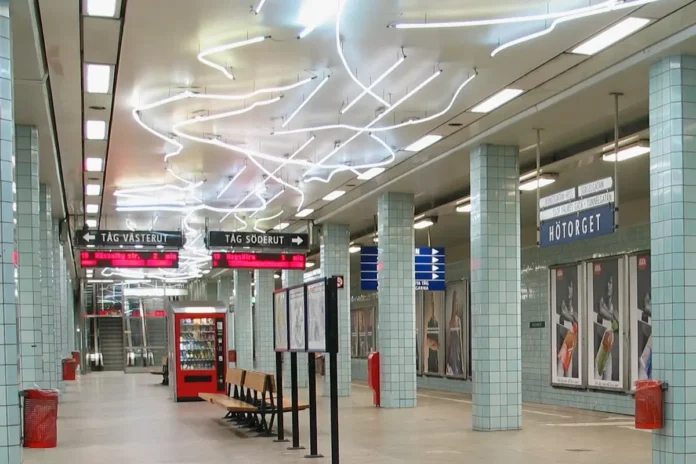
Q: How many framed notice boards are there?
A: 3